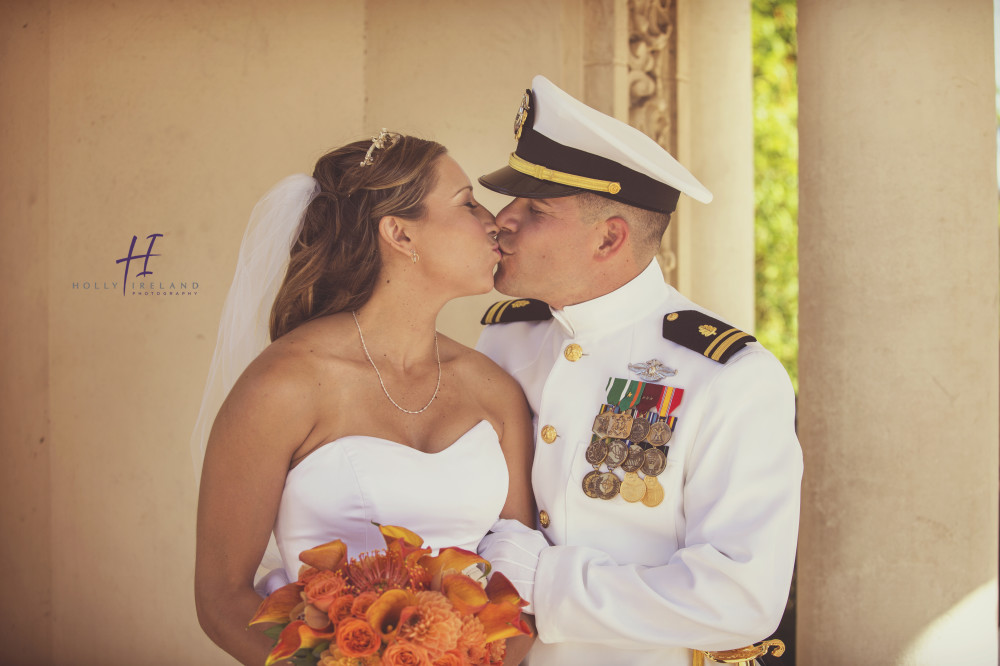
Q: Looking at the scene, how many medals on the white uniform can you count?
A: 12